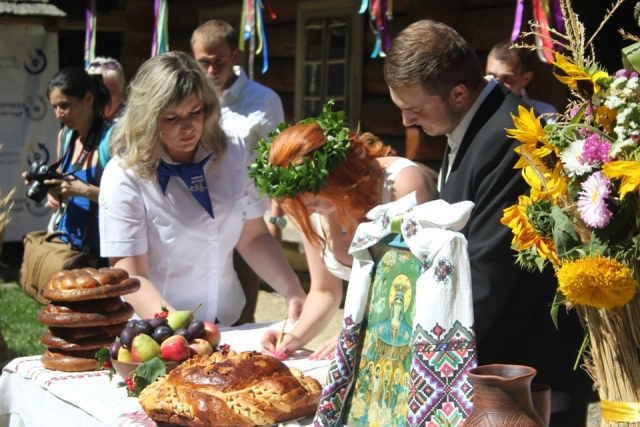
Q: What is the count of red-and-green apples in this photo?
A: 3